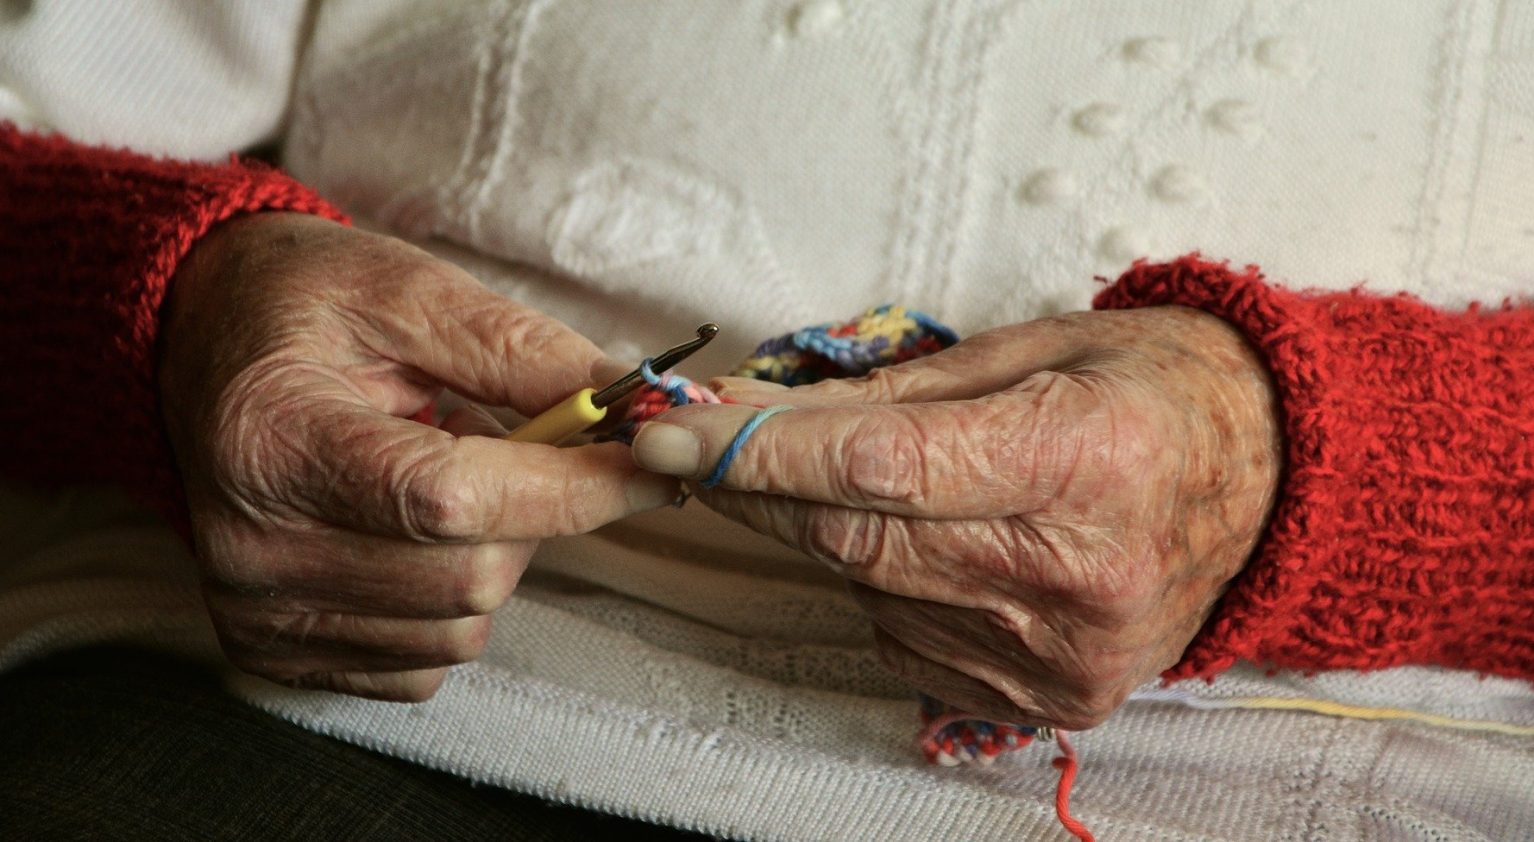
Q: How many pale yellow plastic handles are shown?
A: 1